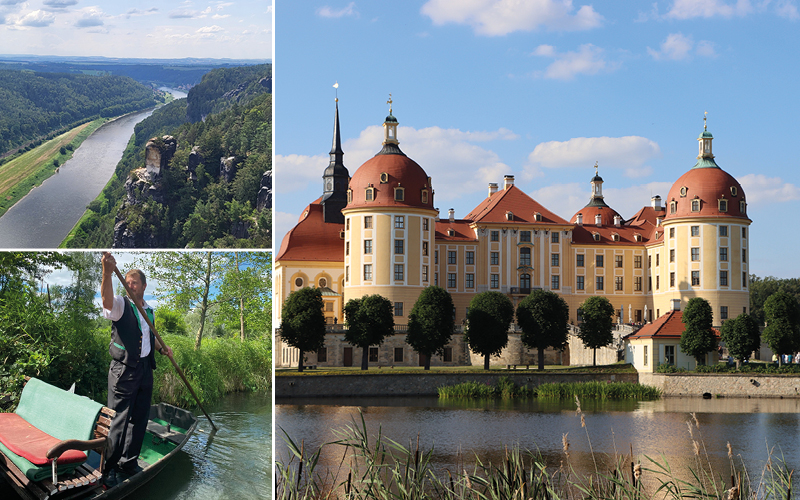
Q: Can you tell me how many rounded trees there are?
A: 9